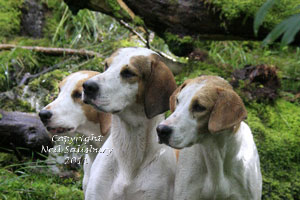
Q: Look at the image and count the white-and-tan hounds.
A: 3